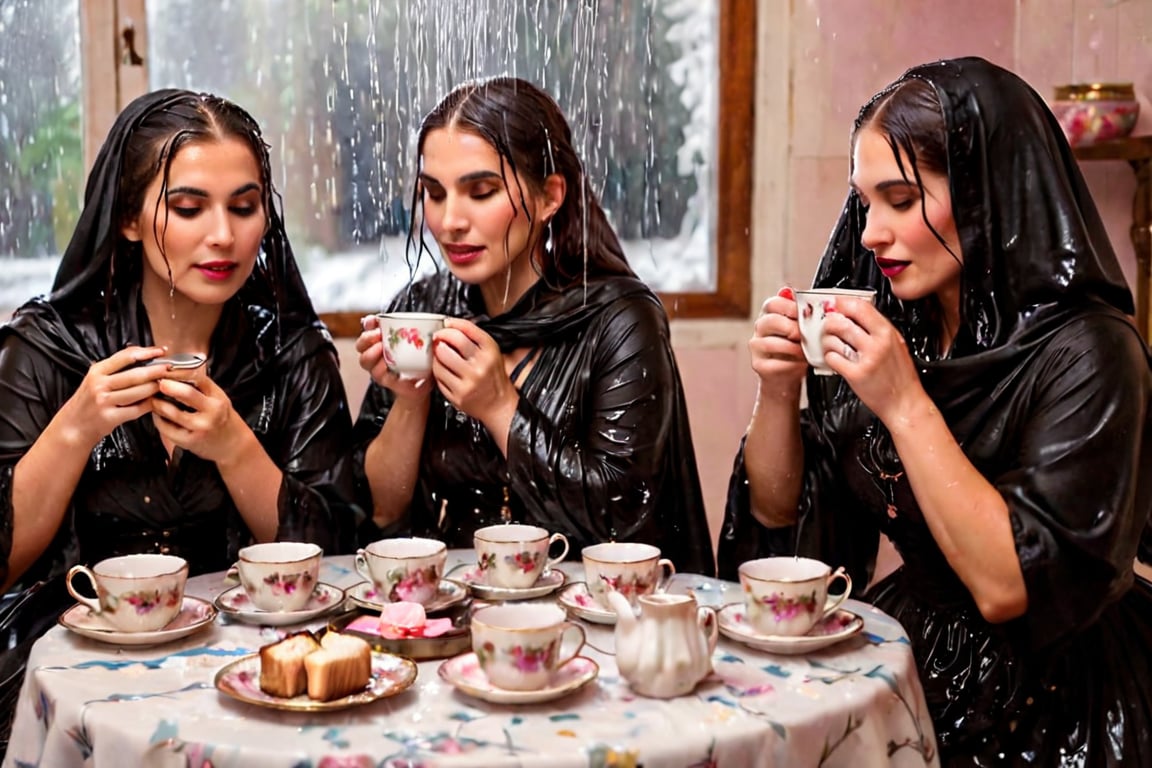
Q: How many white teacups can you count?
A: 9